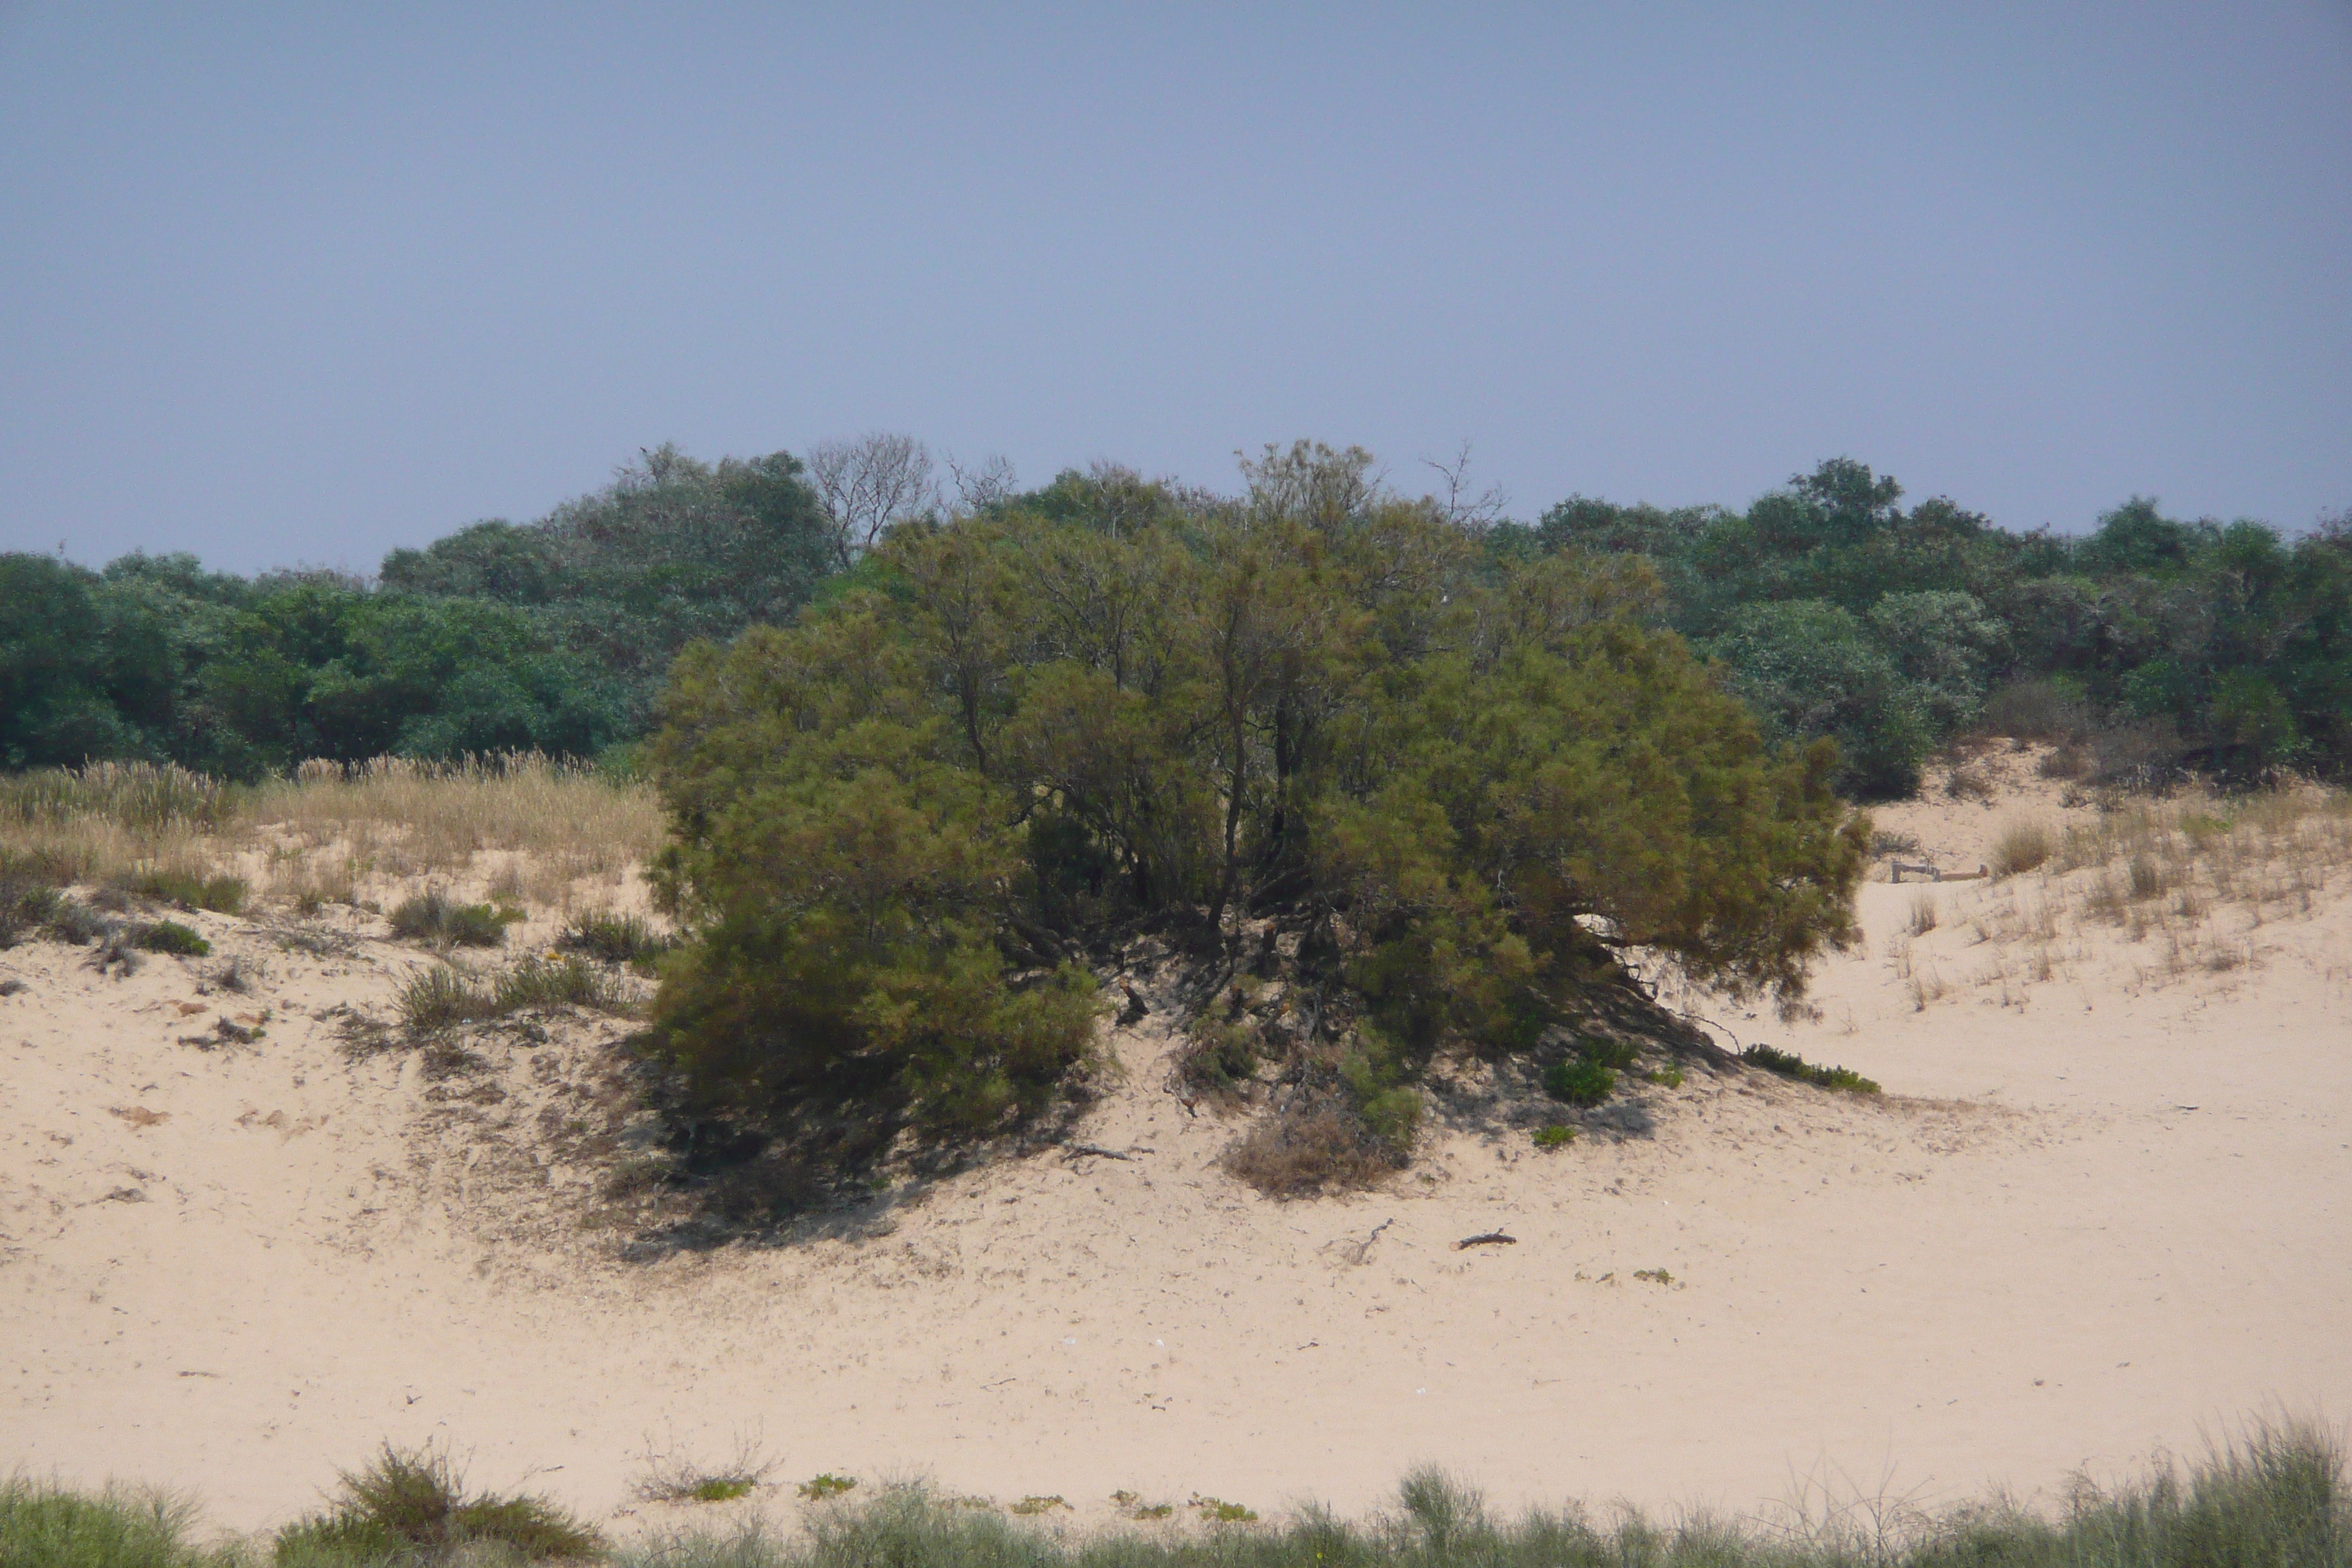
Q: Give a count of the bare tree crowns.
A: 3